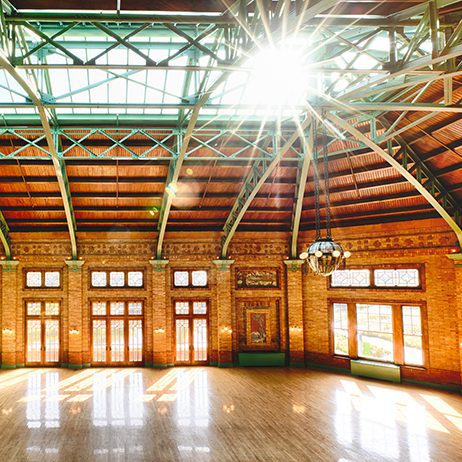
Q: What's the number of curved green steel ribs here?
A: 6